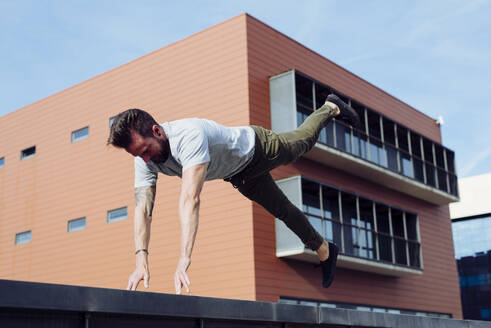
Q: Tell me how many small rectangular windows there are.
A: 7